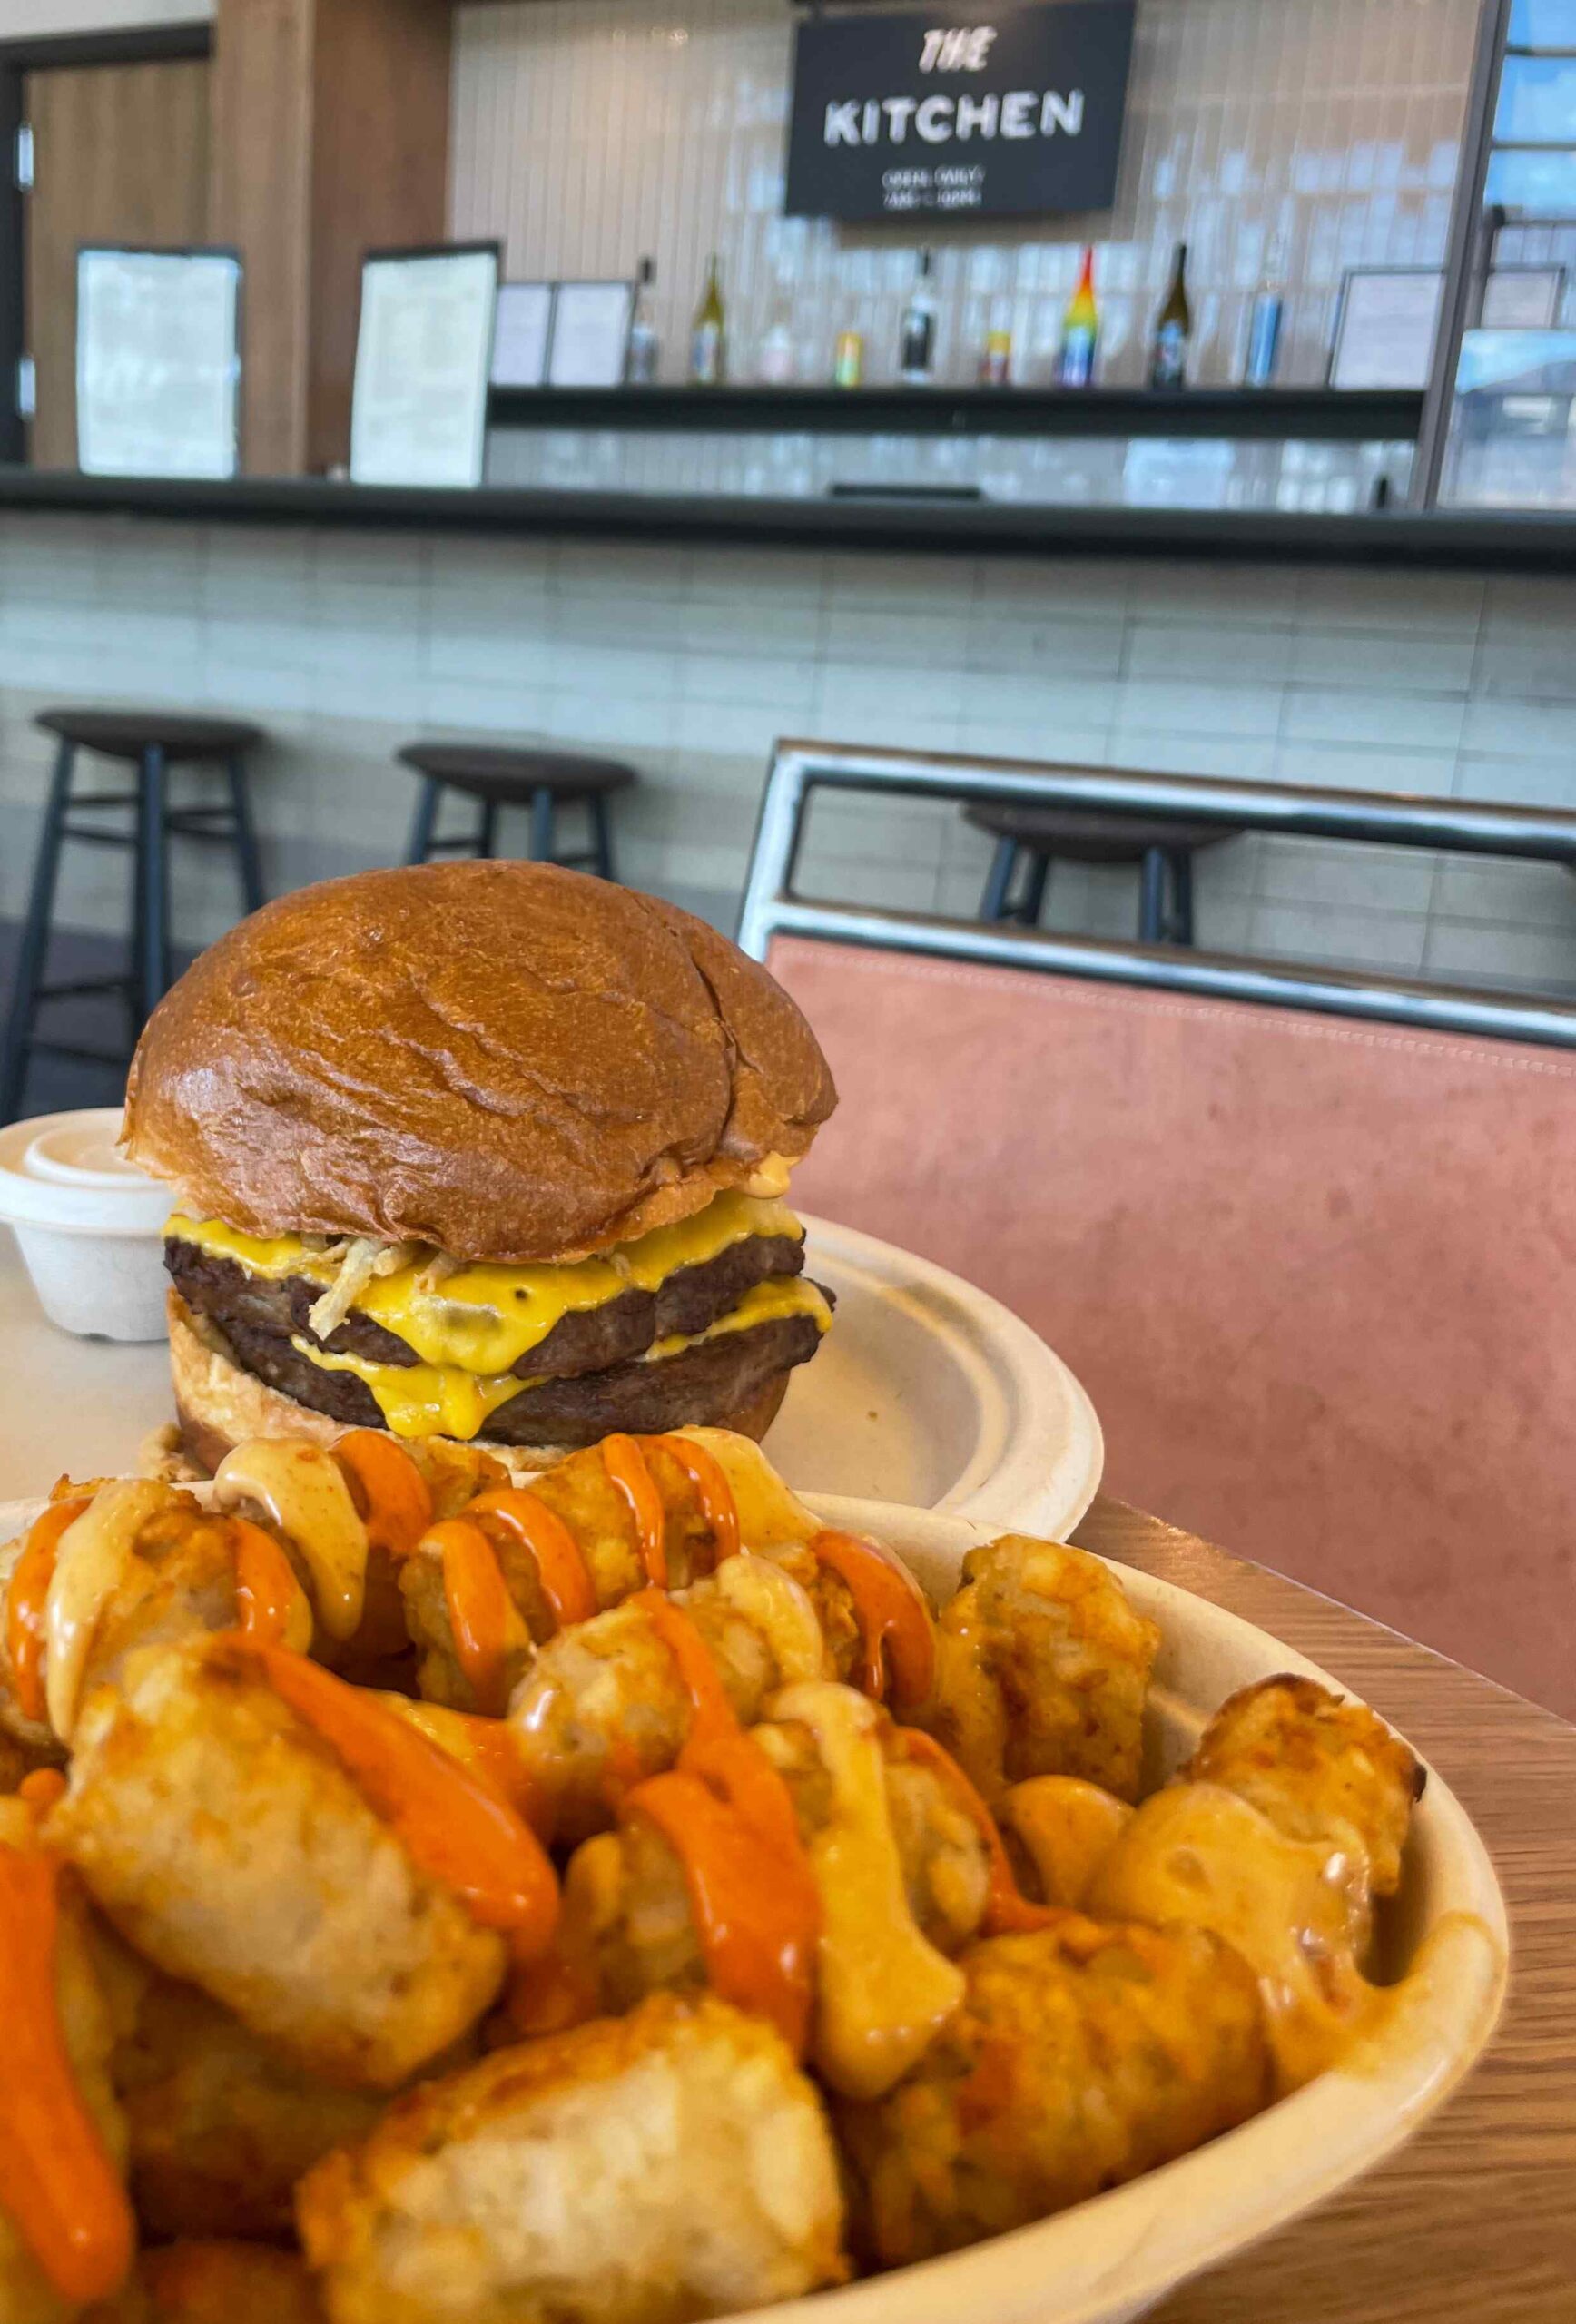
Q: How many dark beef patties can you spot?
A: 2